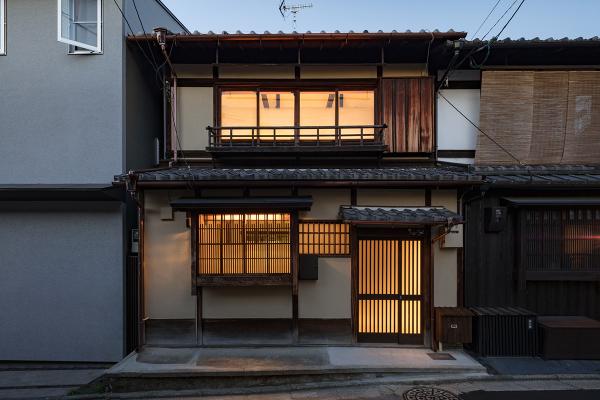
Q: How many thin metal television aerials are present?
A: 1